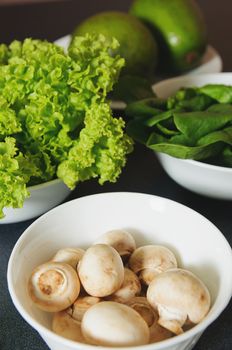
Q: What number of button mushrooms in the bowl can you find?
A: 10